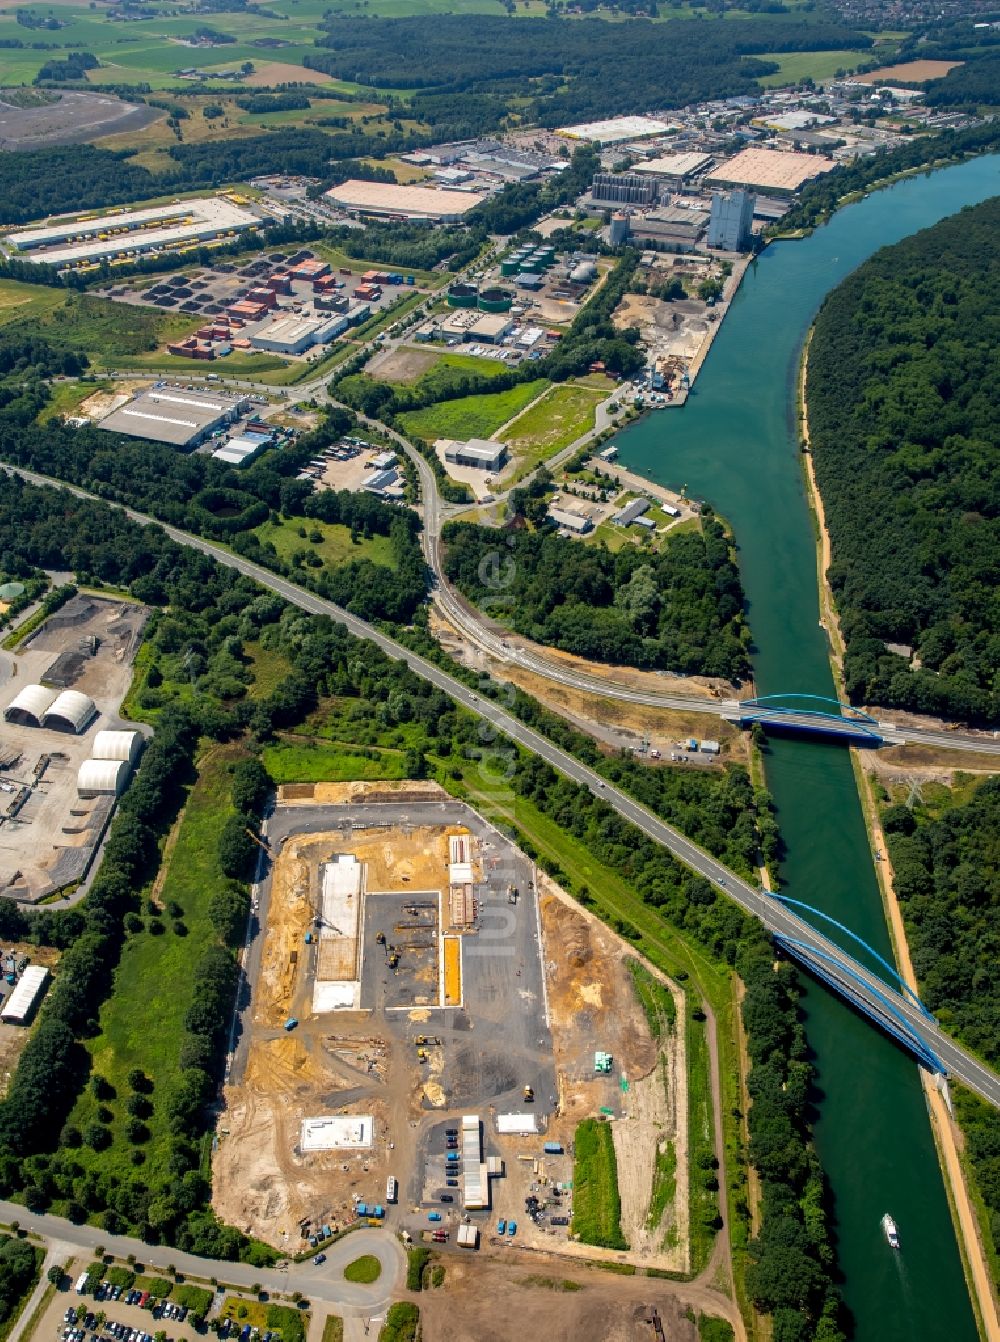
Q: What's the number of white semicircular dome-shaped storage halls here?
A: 4